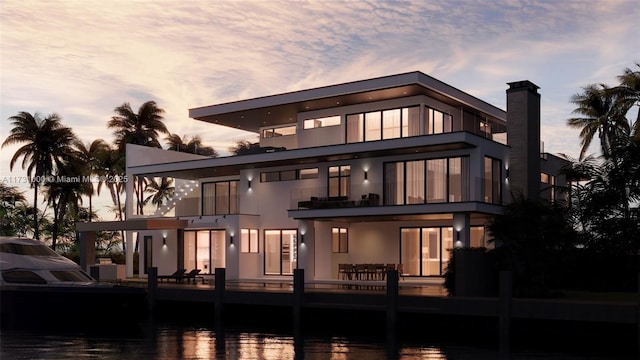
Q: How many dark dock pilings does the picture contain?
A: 5